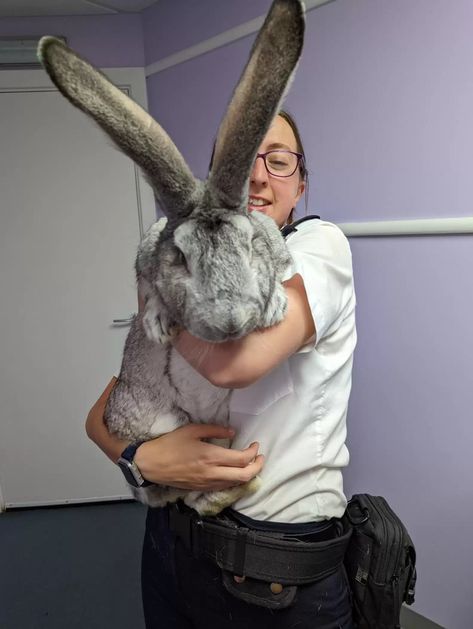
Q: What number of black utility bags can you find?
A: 1